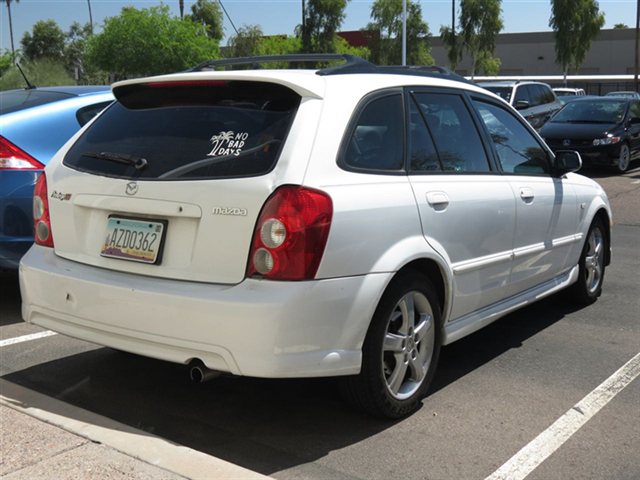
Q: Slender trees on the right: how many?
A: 2